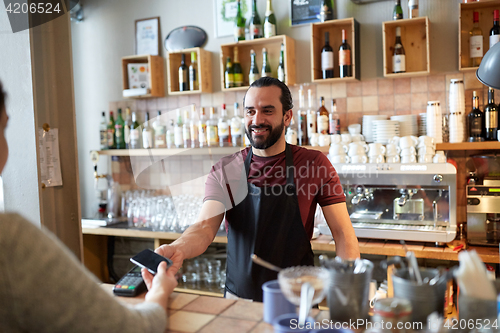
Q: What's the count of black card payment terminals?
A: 1